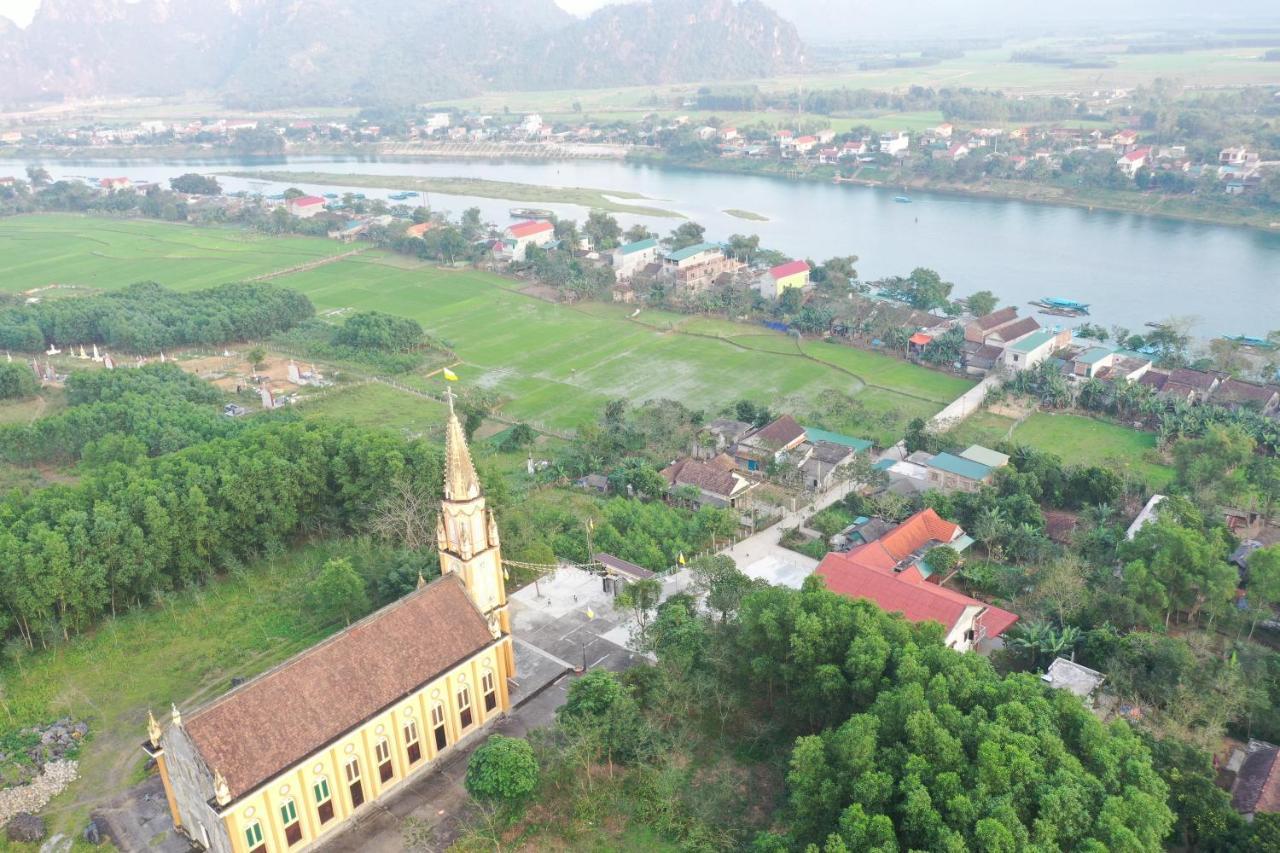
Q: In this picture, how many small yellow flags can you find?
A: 5